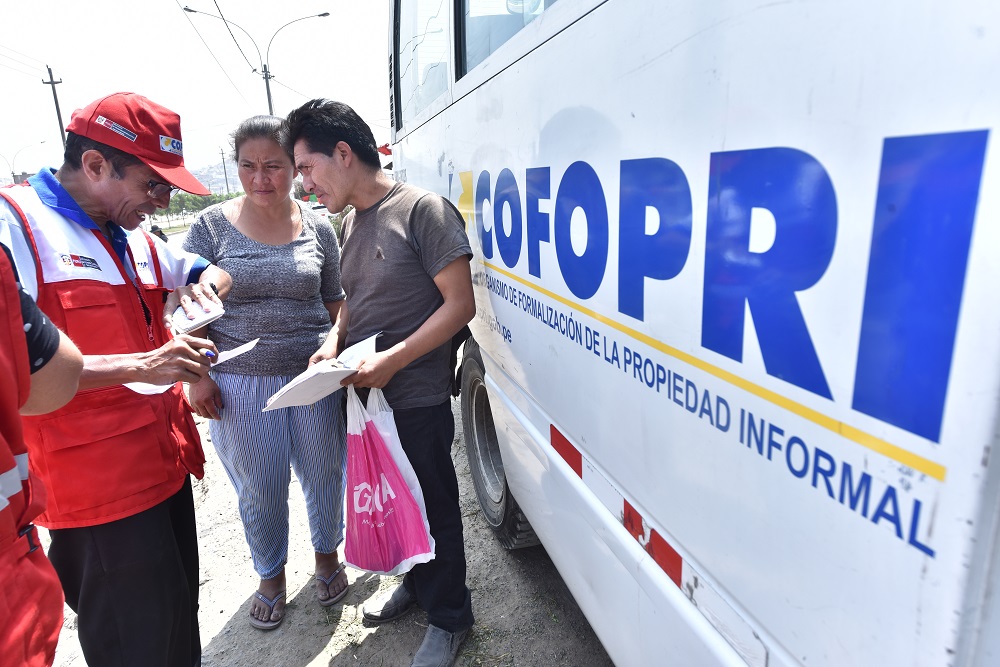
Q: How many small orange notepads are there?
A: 0